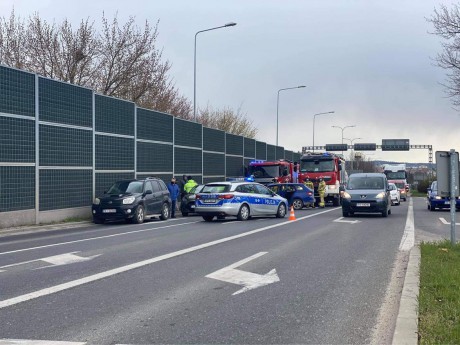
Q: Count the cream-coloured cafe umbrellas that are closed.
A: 0